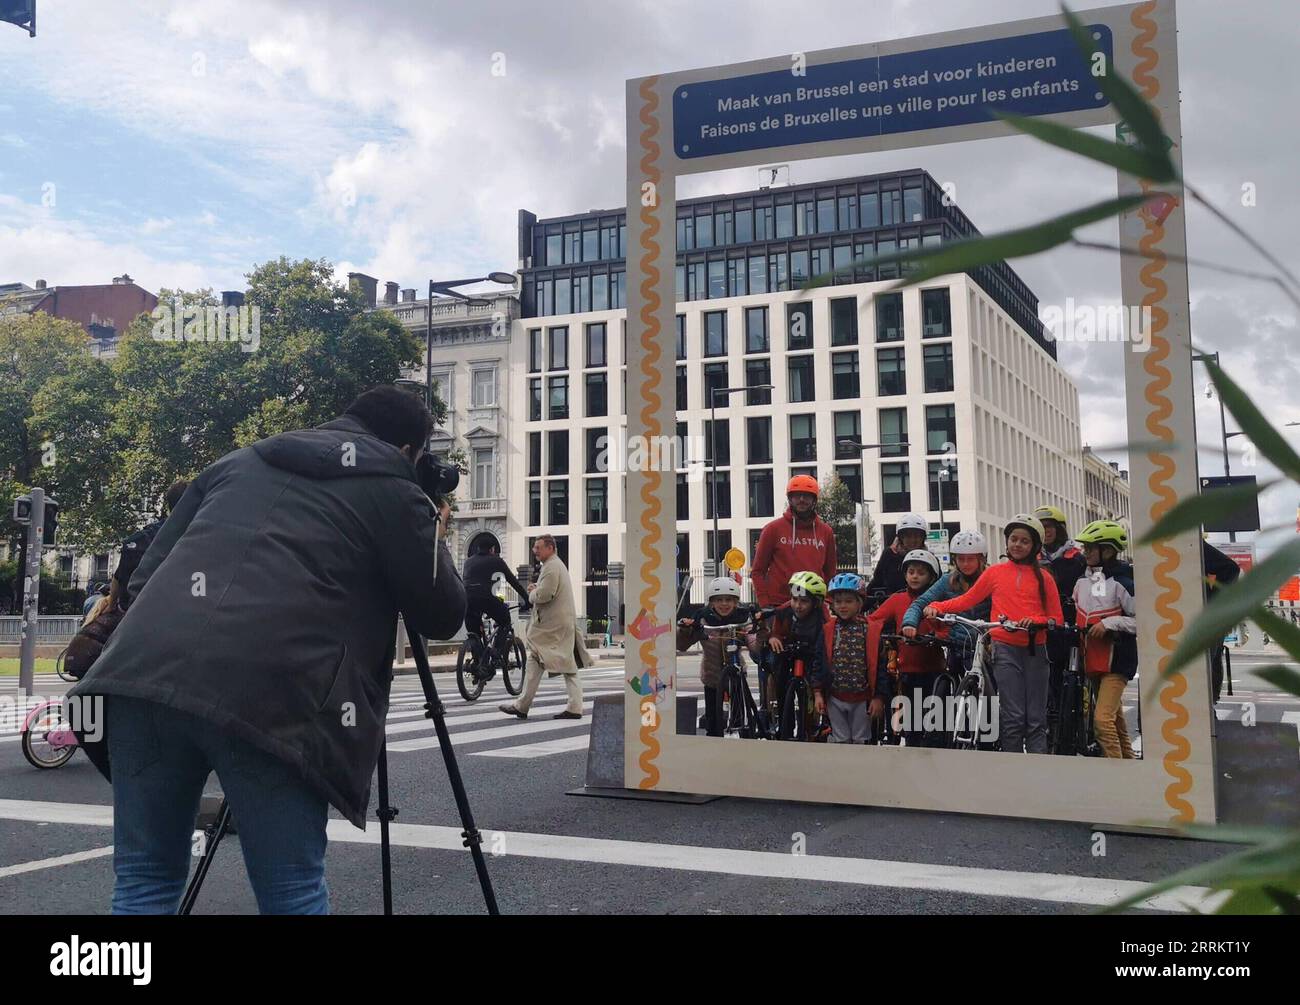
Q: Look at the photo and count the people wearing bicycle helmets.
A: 10